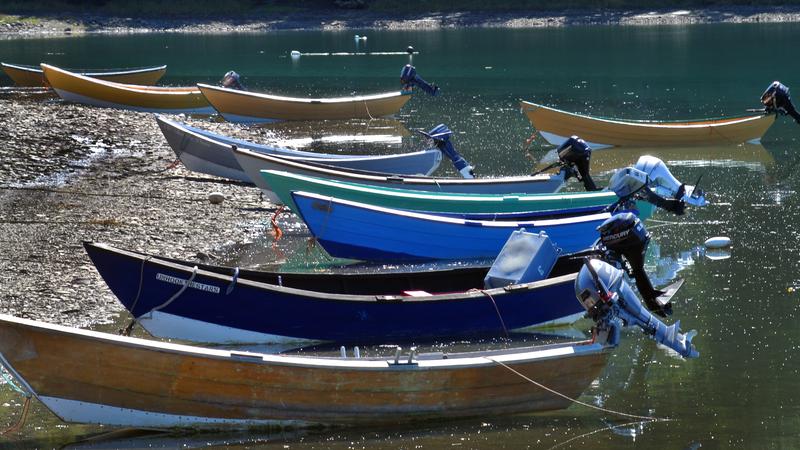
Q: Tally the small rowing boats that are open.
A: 10